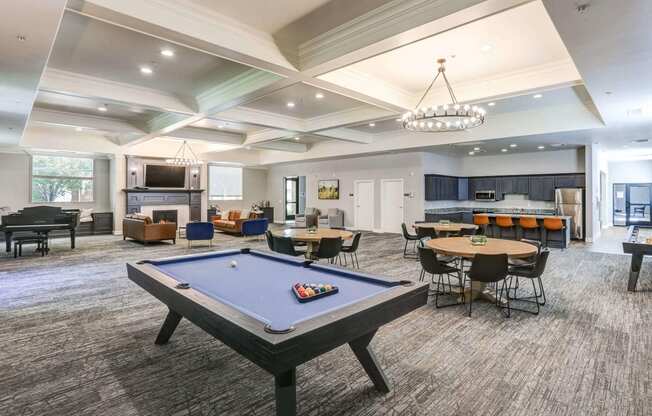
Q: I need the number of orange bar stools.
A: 4